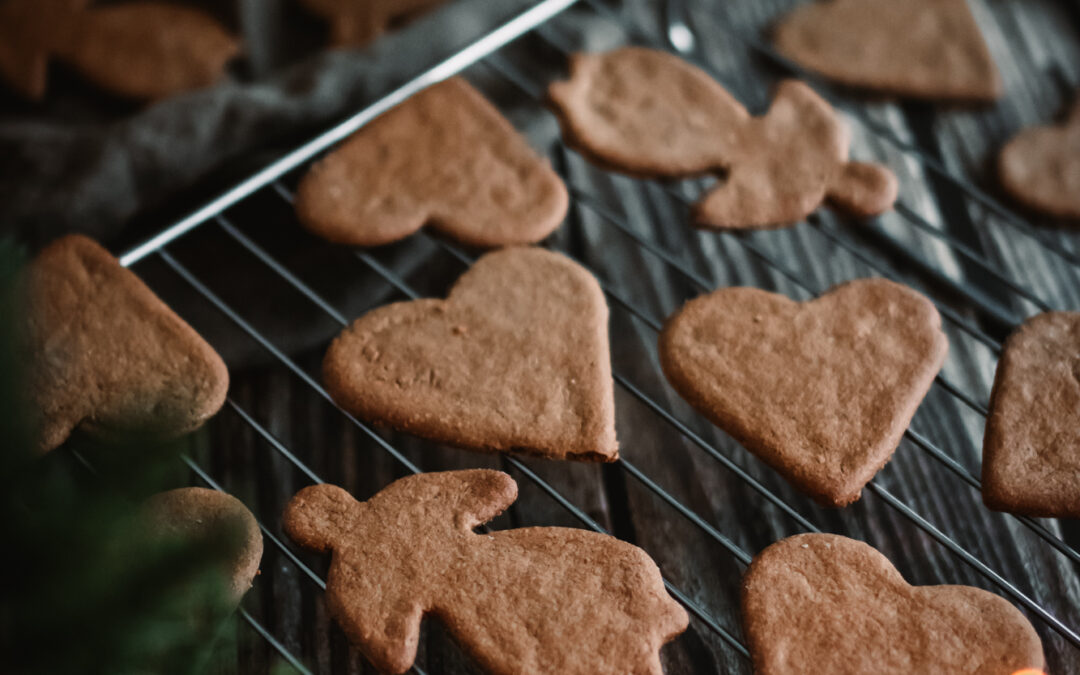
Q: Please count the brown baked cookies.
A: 13